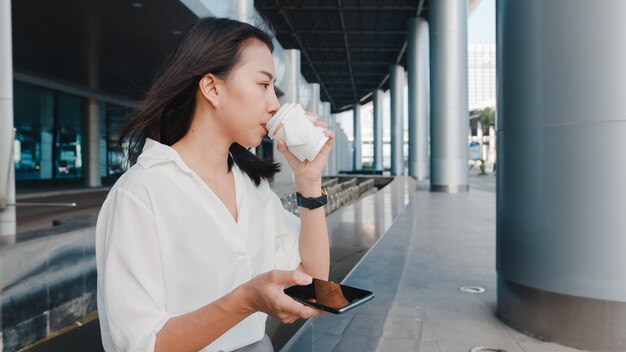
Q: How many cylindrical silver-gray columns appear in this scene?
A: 6